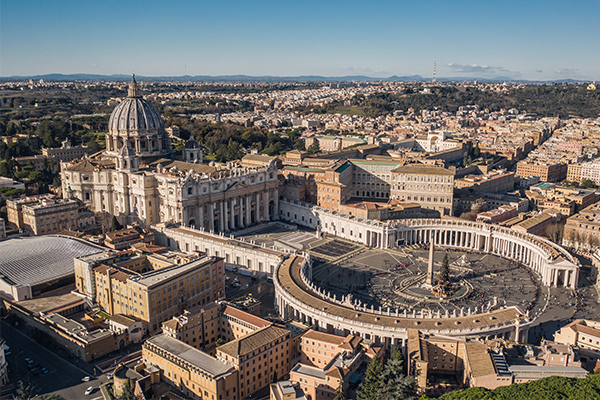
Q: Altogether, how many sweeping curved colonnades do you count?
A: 2